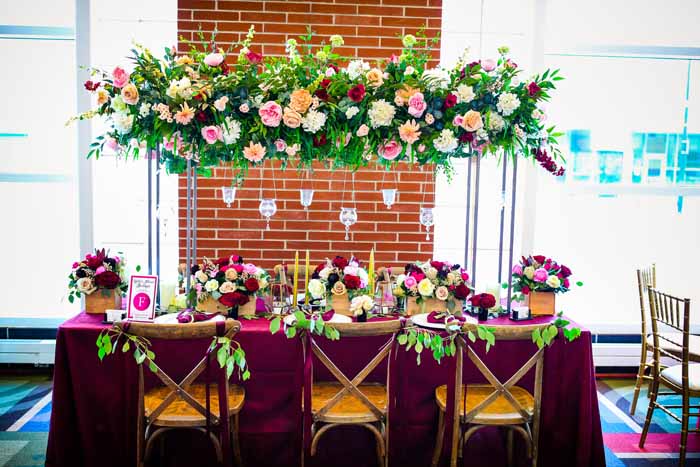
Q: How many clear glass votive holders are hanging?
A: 6